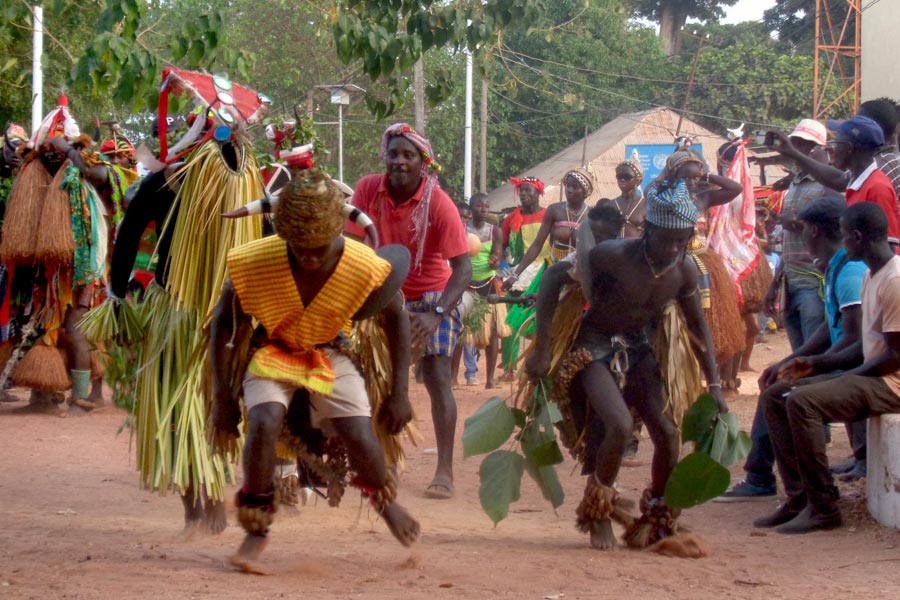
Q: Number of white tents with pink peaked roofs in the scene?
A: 0